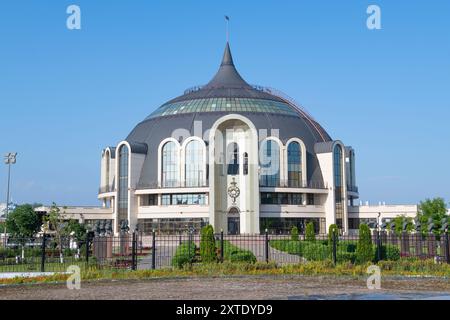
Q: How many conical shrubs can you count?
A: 5